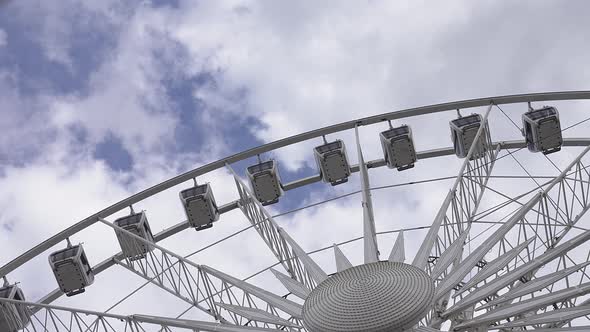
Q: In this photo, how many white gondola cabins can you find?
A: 9